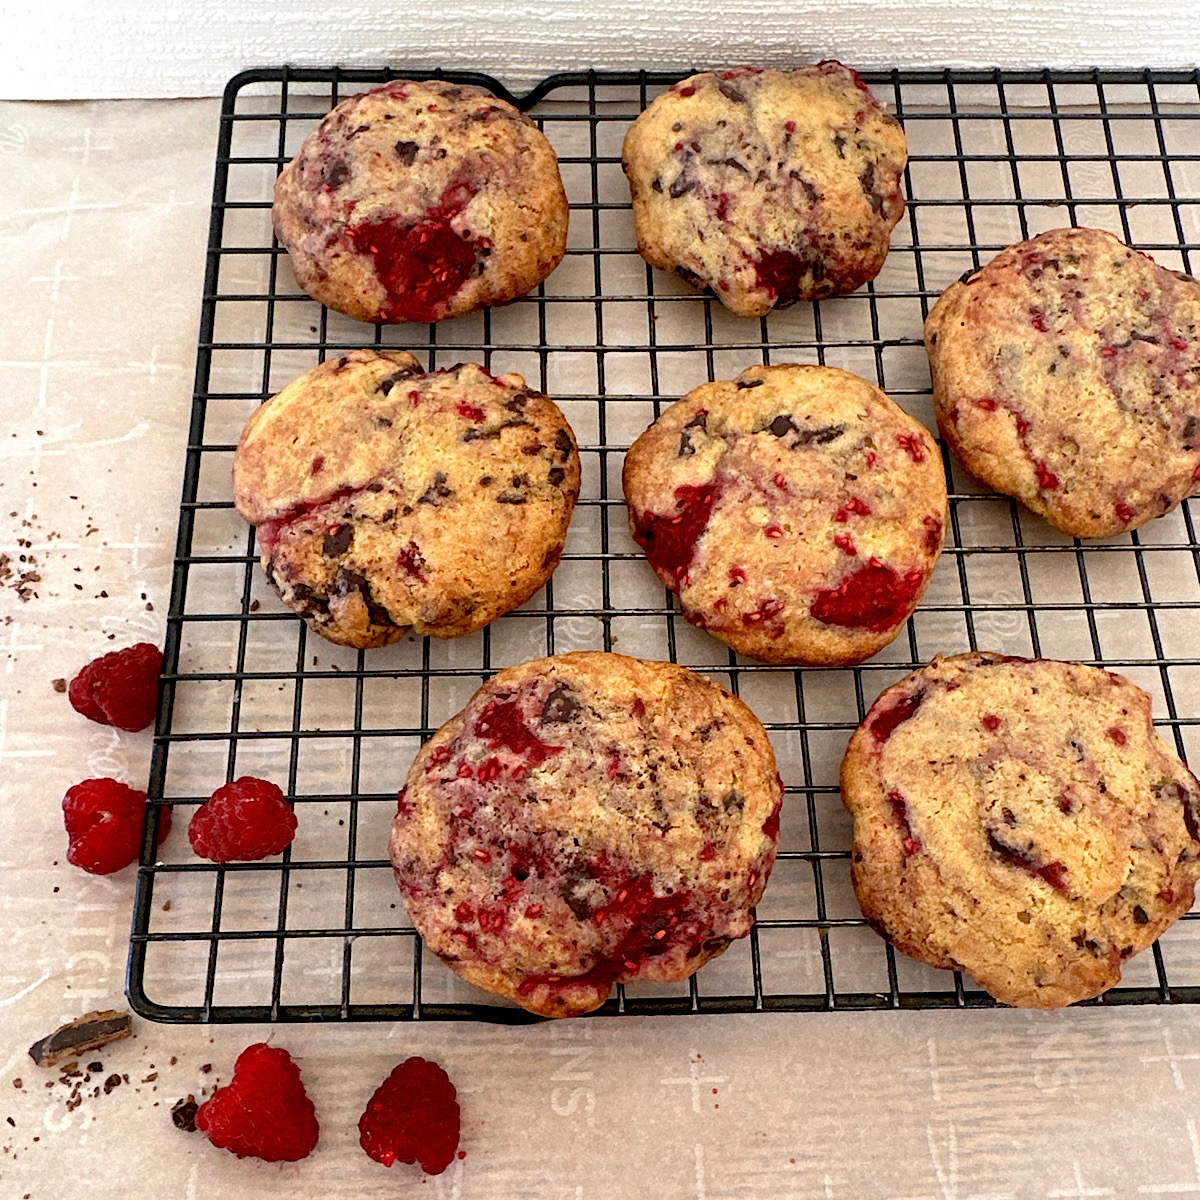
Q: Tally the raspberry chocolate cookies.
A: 7